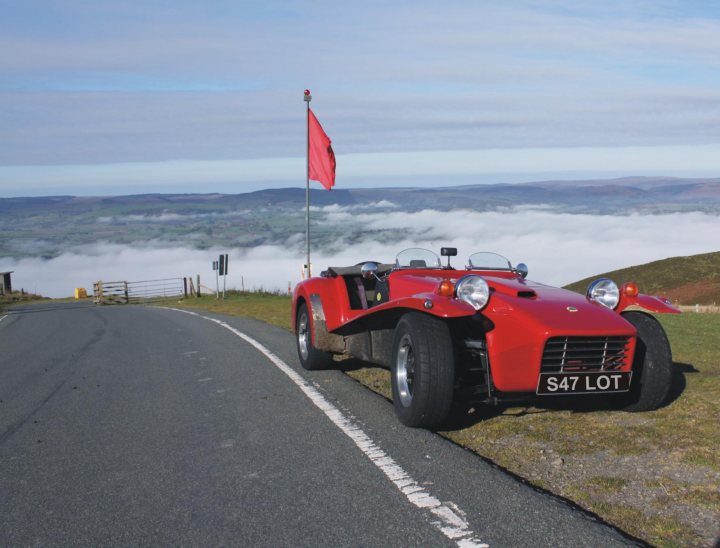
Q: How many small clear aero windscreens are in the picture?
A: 2